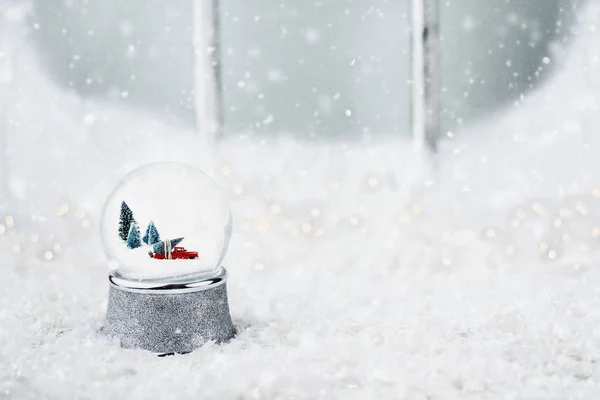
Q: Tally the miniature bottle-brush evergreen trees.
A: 4